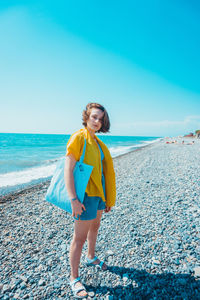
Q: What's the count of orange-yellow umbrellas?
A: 0